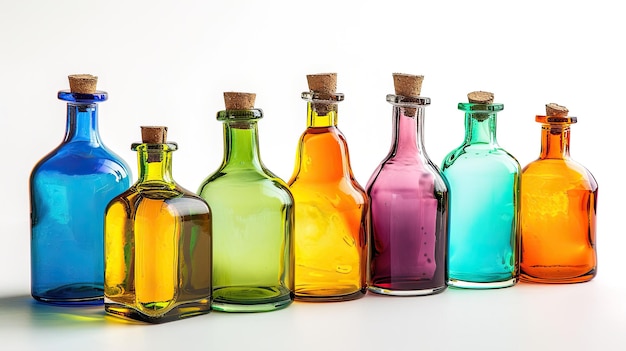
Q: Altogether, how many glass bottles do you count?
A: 7